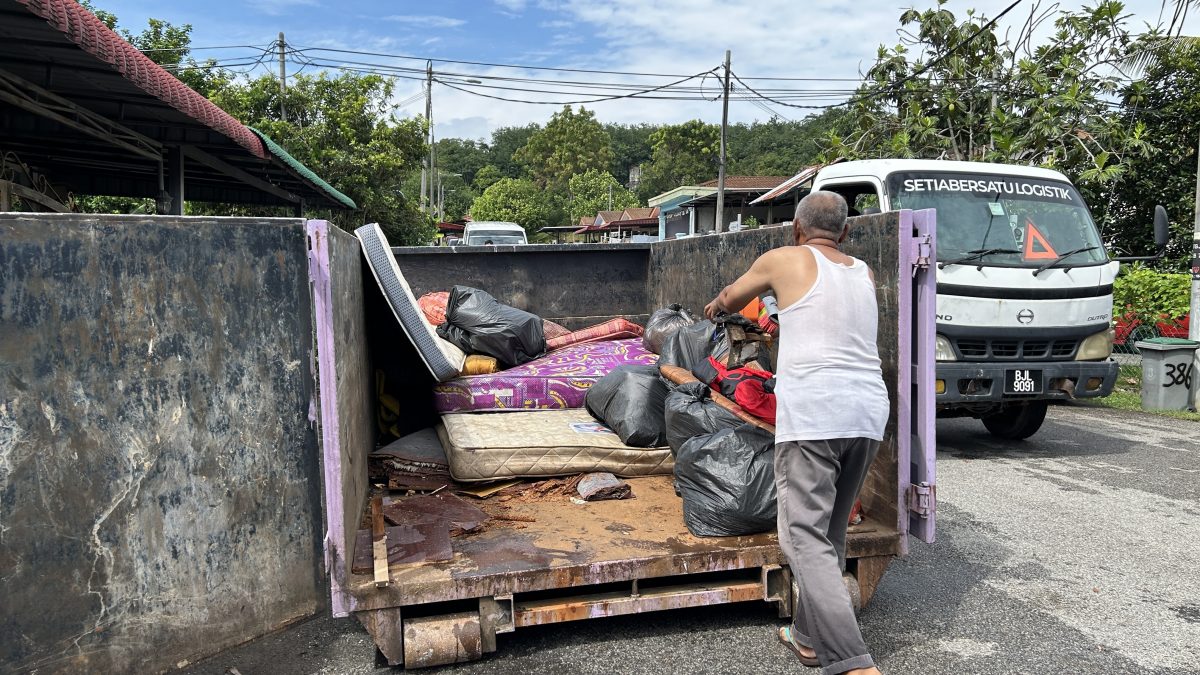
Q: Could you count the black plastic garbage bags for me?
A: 6